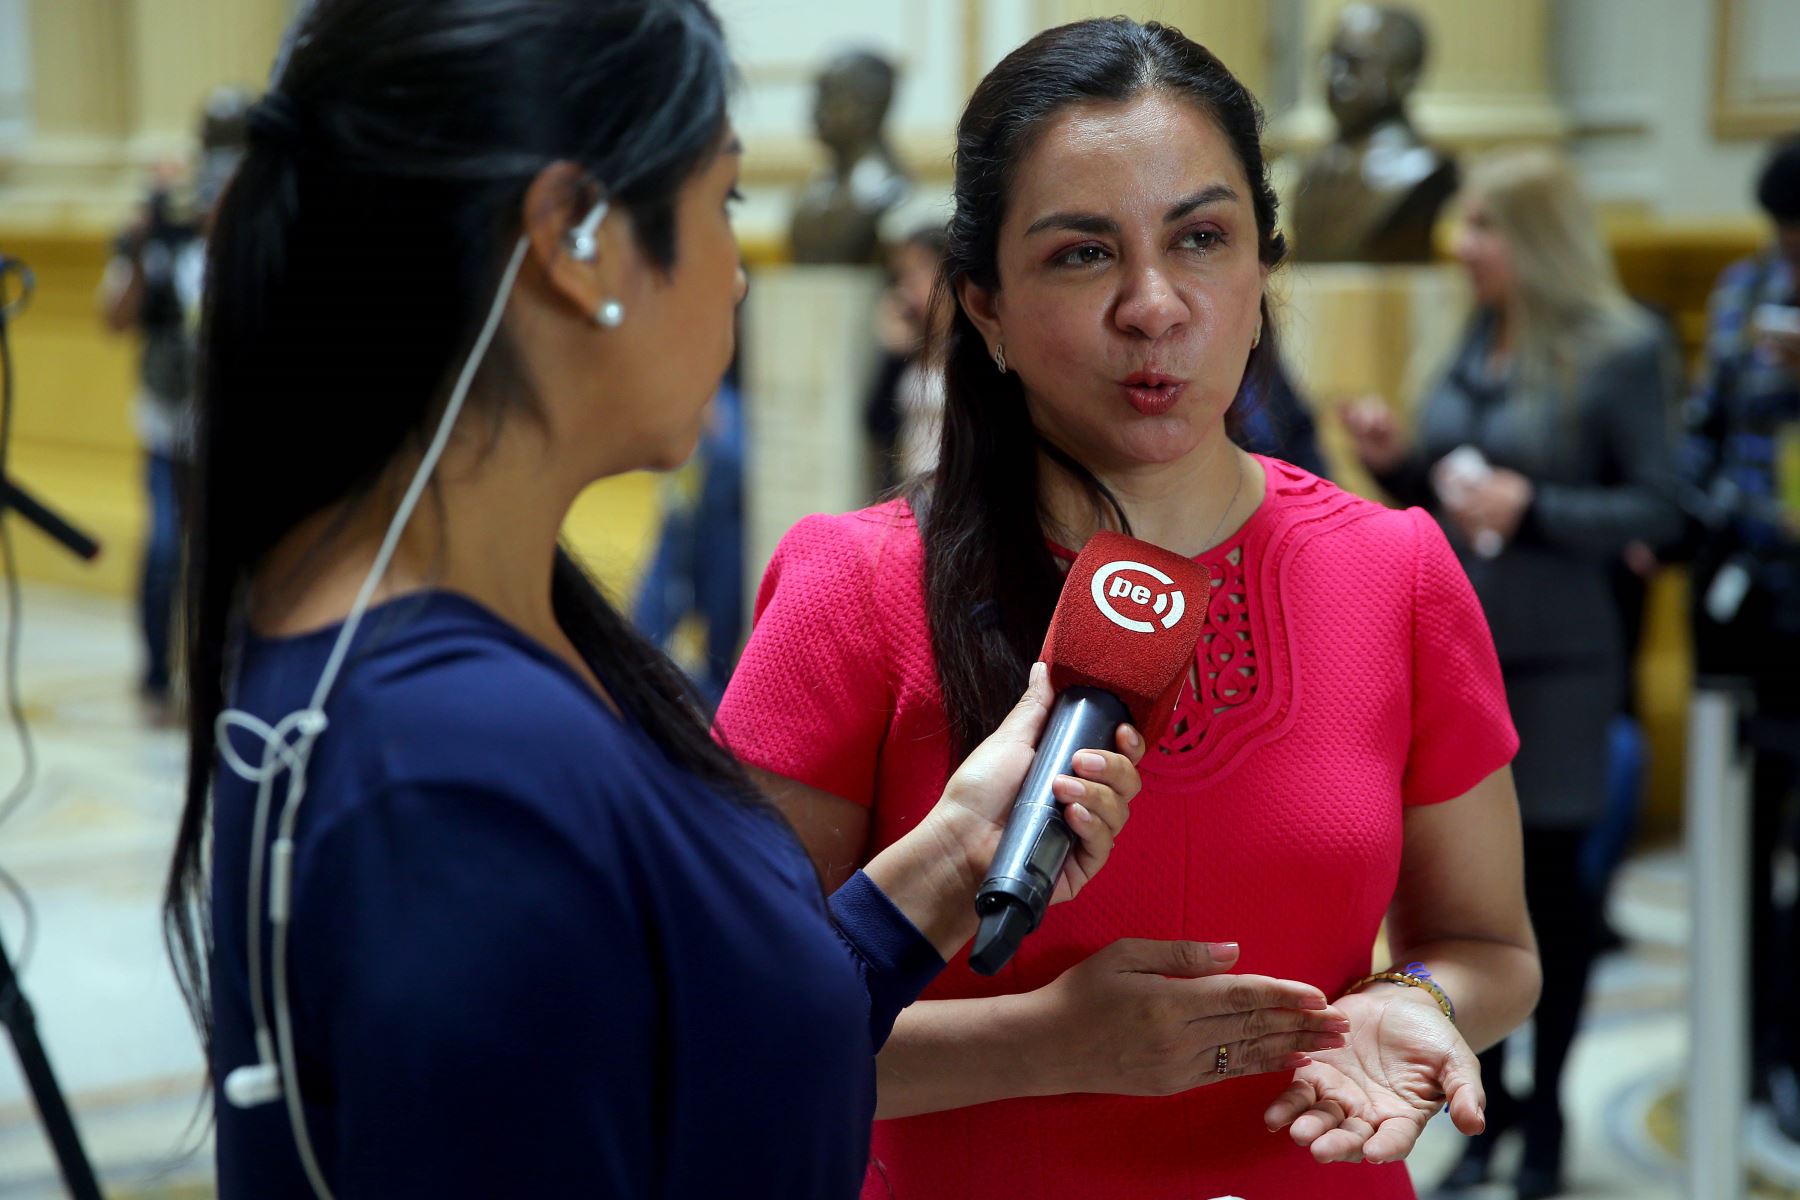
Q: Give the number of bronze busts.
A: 2